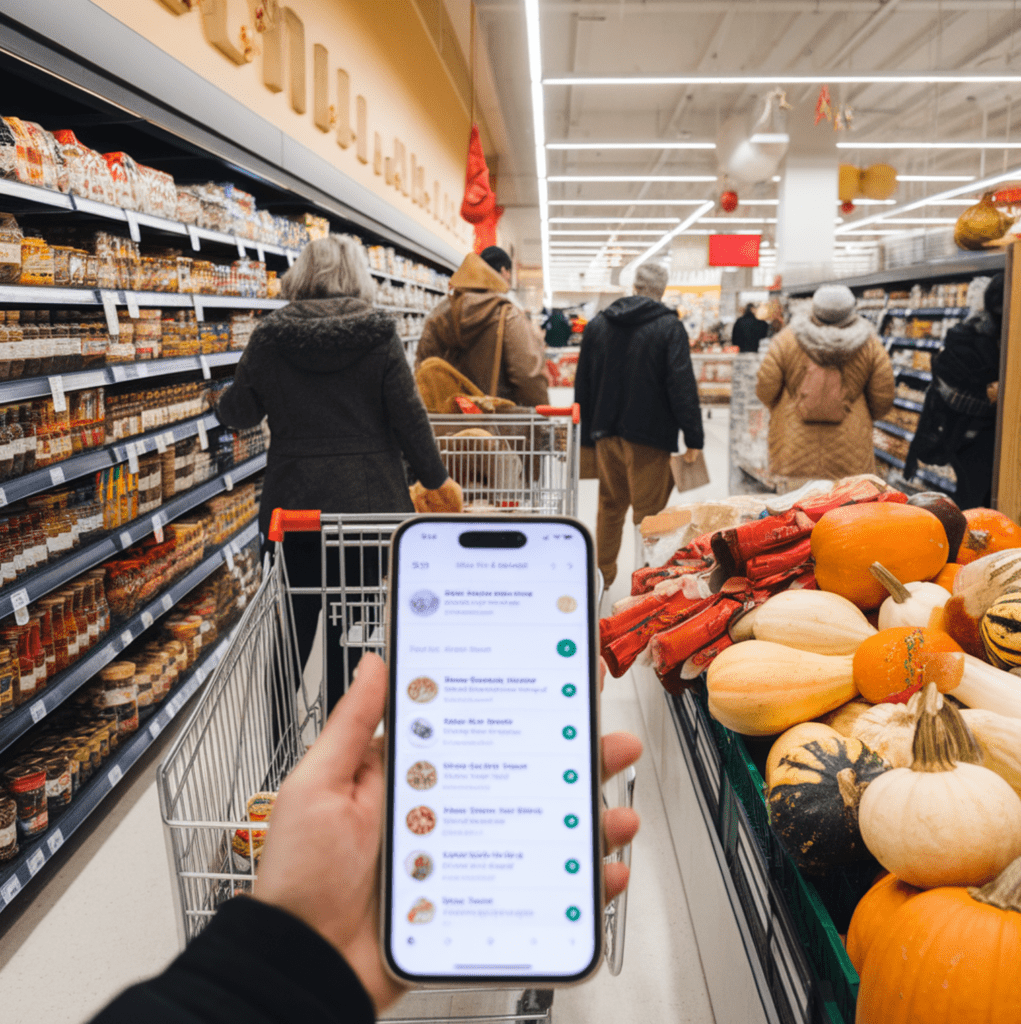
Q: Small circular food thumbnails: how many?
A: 7